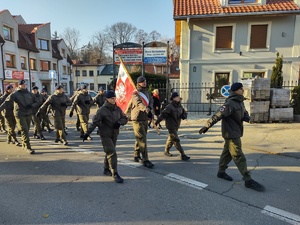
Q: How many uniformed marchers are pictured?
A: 13